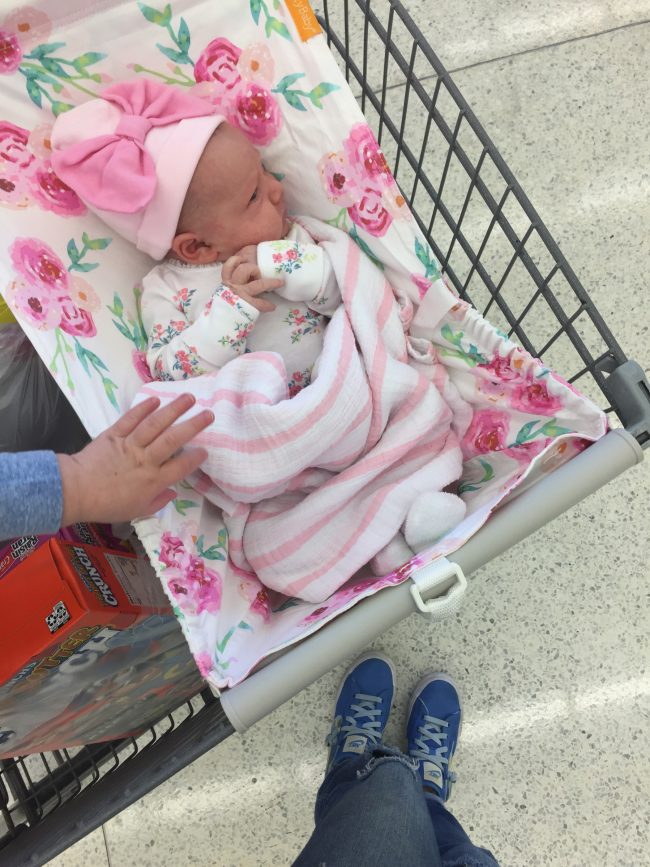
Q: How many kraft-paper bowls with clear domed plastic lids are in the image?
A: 0